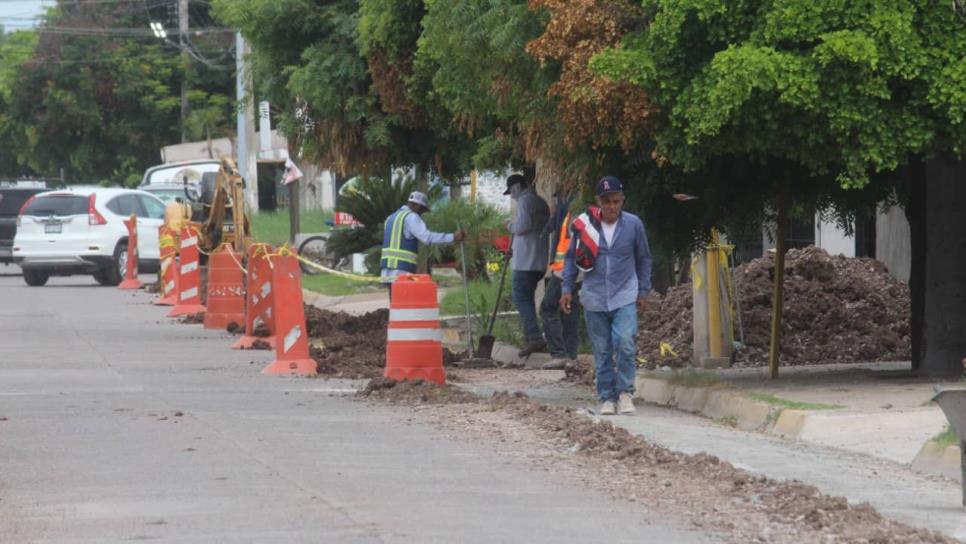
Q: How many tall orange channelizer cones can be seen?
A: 5